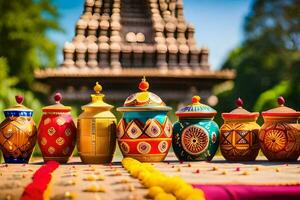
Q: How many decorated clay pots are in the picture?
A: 7